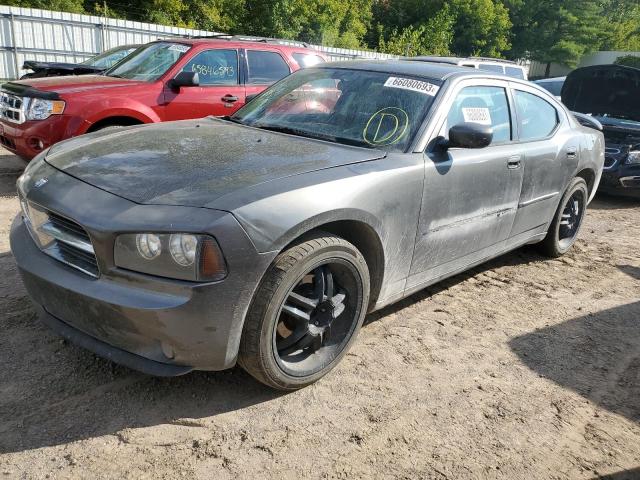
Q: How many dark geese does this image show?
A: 0